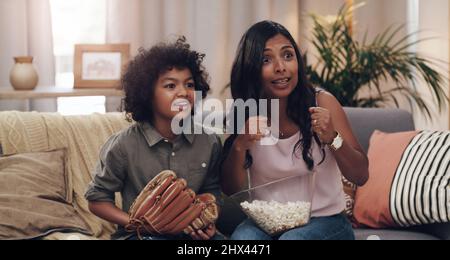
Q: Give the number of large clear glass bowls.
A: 1